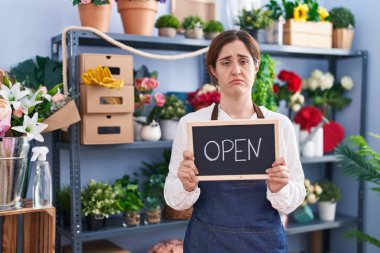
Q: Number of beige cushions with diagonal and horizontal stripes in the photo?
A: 0